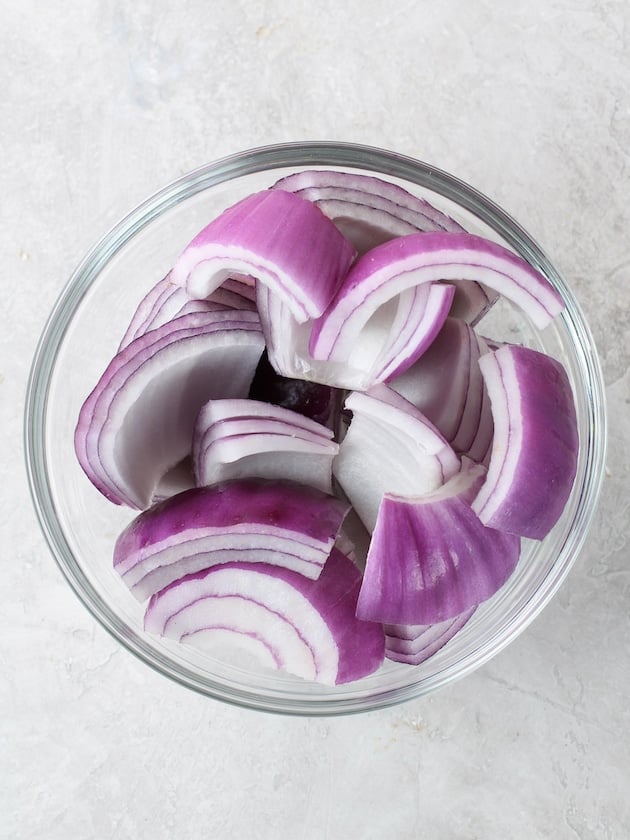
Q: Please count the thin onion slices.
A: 0